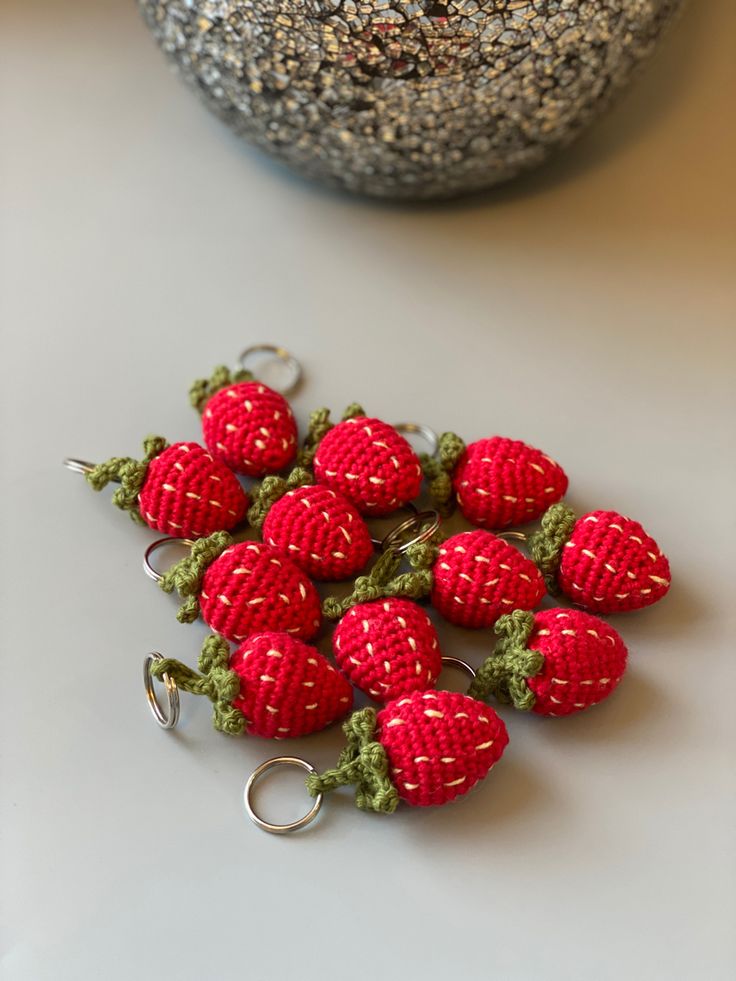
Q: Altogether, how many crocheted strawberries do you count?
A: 12